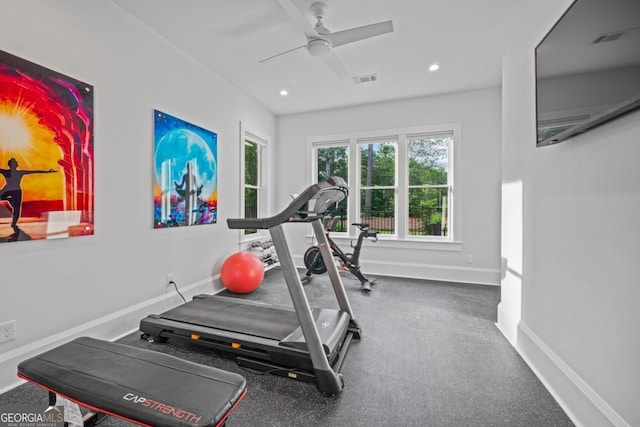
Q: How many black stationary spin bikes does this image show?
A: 1